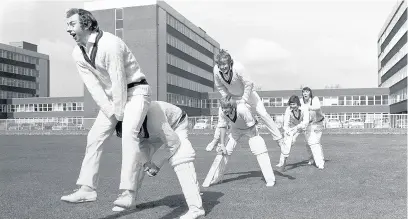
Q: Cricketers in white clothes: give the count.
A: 6